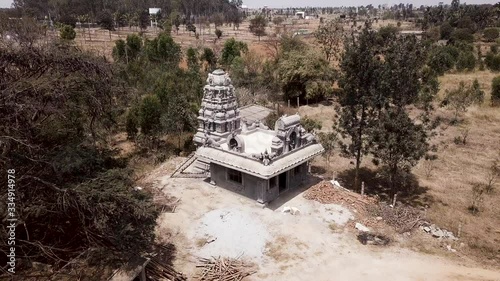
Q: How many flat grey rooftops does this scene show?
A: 1